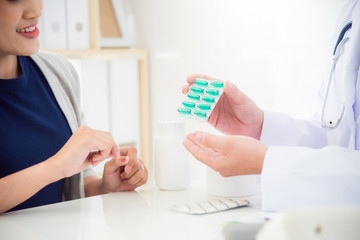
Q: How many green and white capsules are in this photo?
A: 10